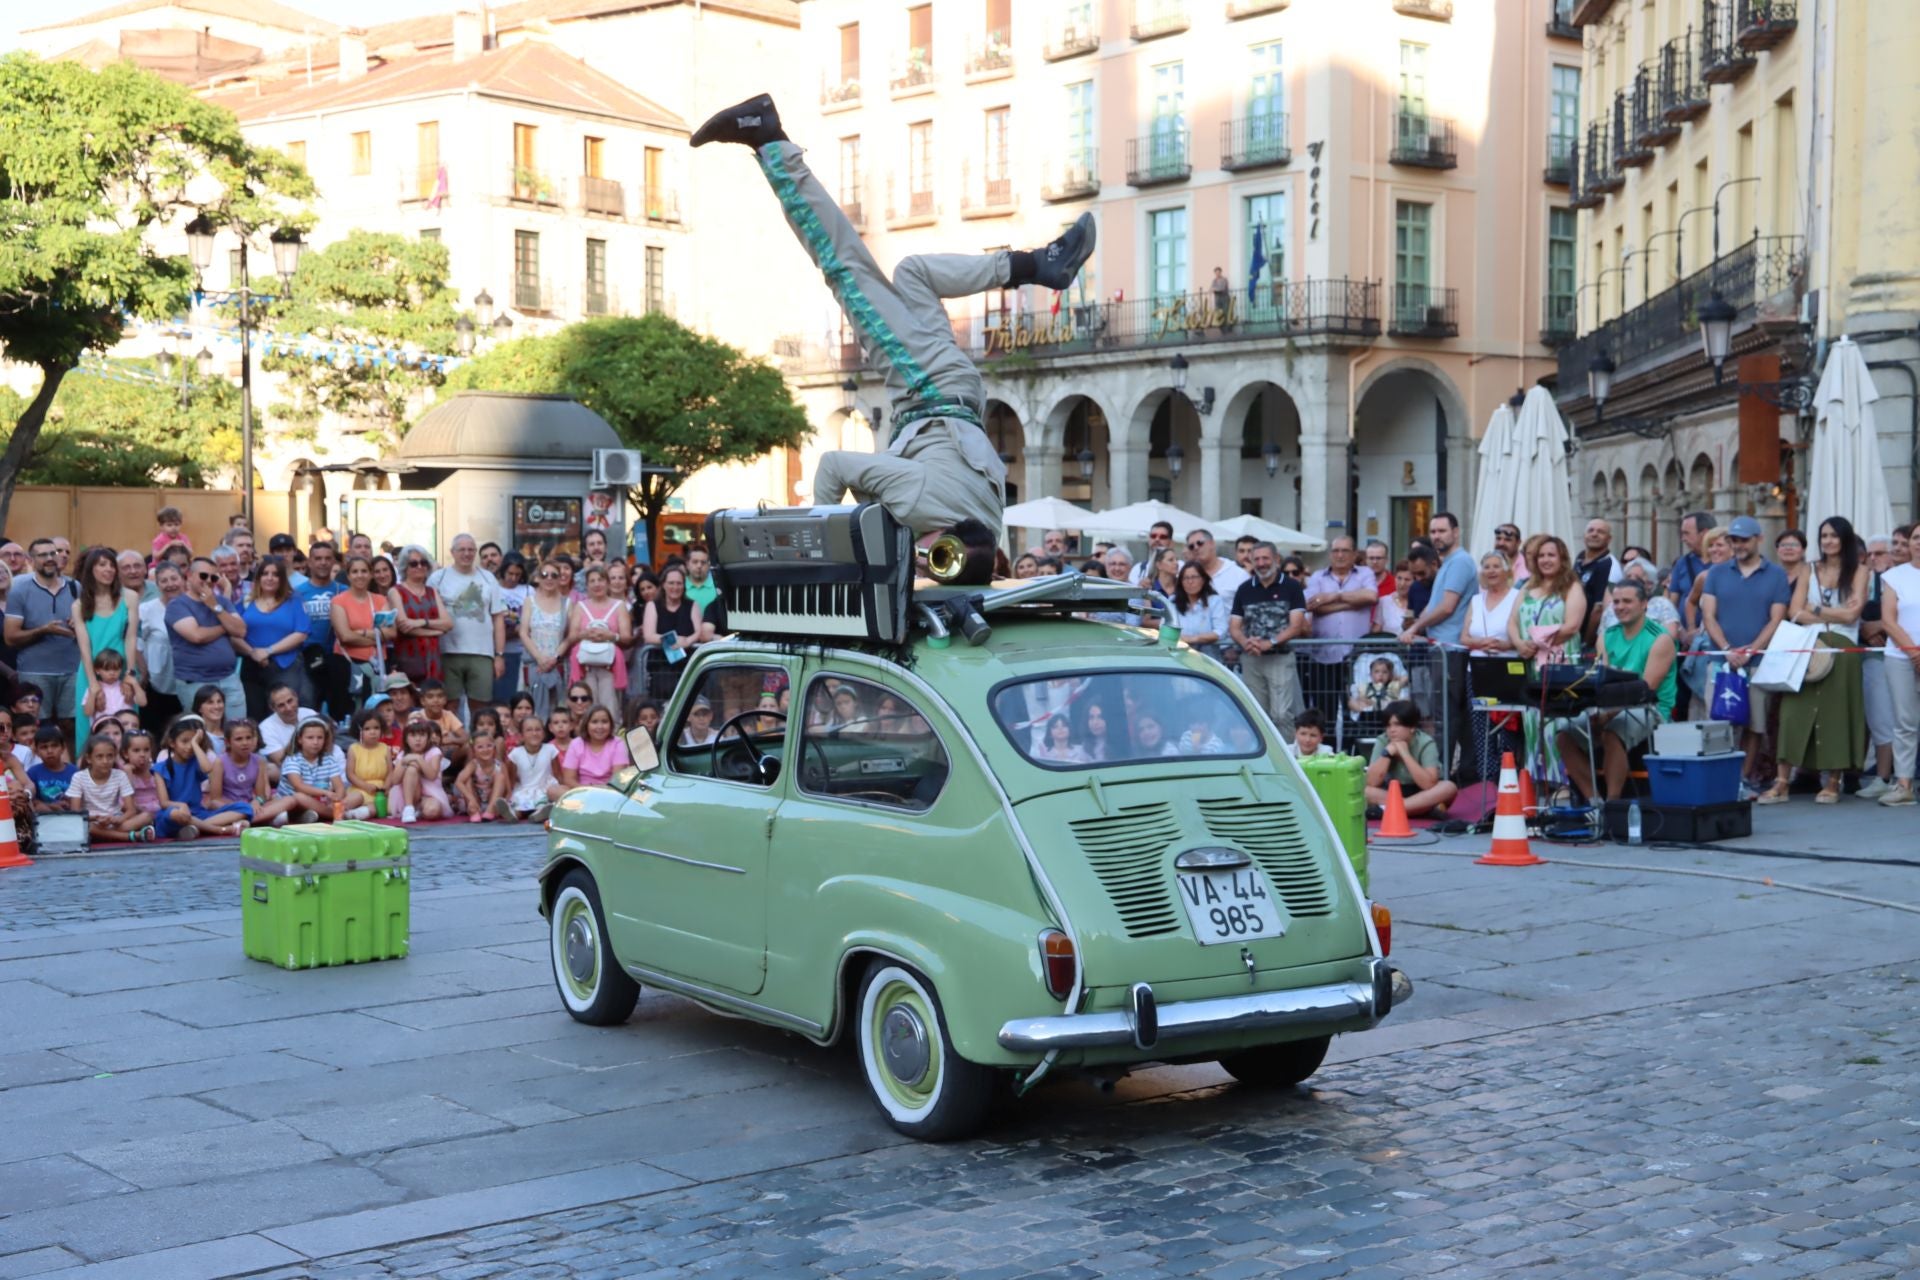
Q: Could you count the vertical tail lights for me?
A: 2